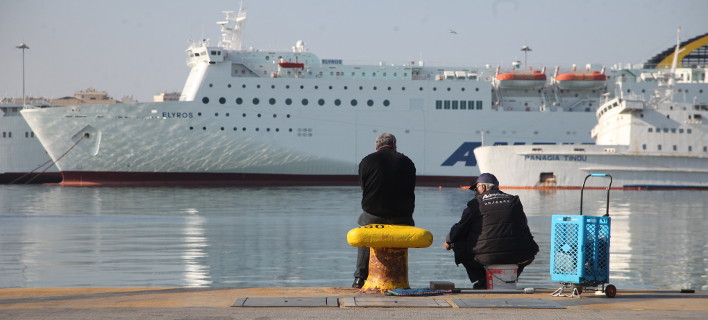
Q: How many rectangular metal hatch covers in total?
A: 3